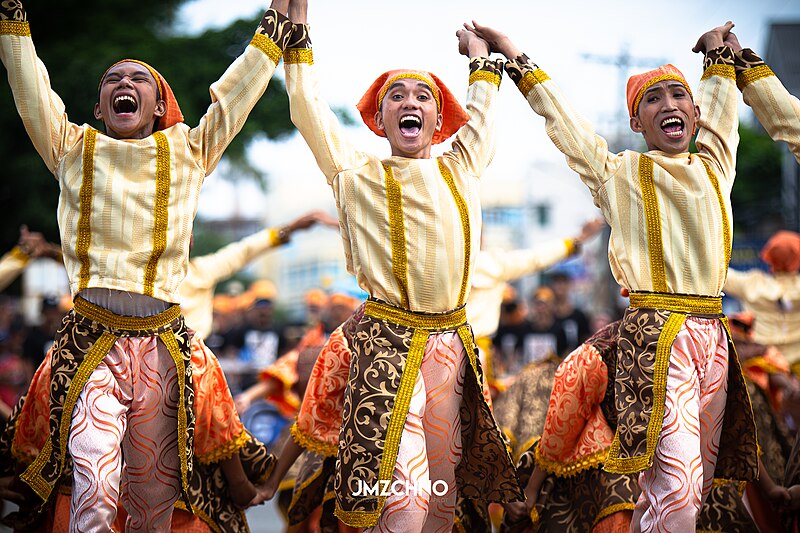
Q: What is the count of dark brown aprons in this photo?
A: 3